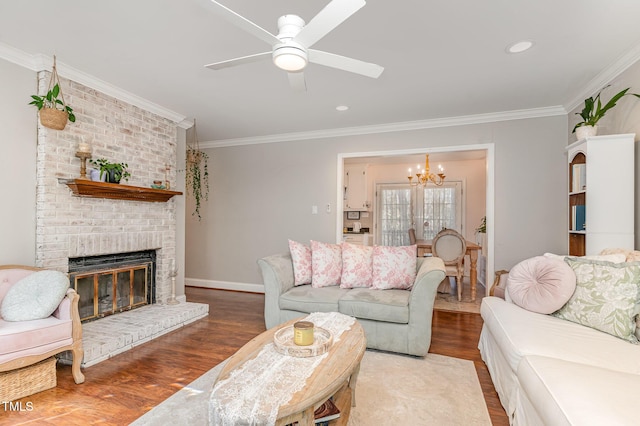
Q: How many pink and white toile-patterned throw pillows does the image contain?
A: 4